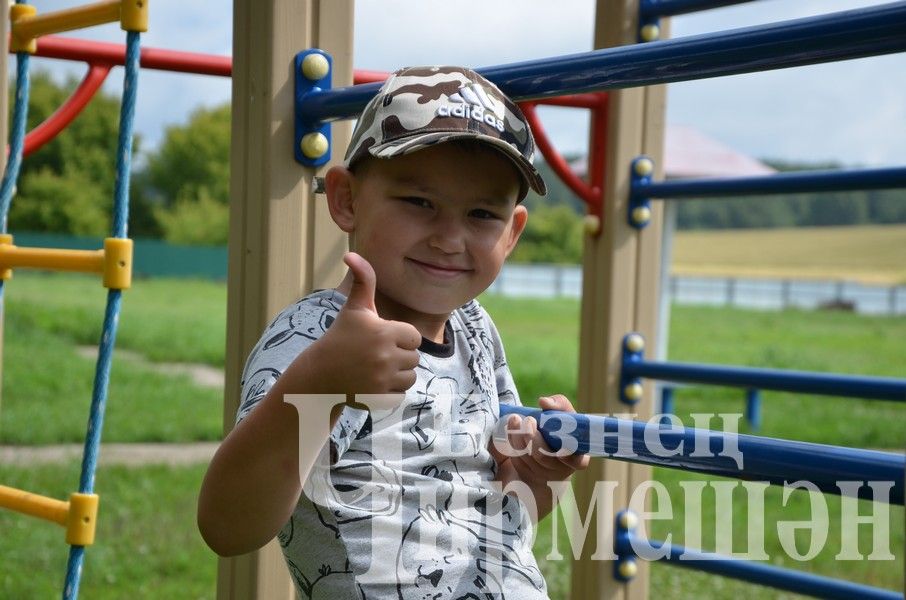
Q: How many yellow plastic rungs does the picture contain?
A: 3